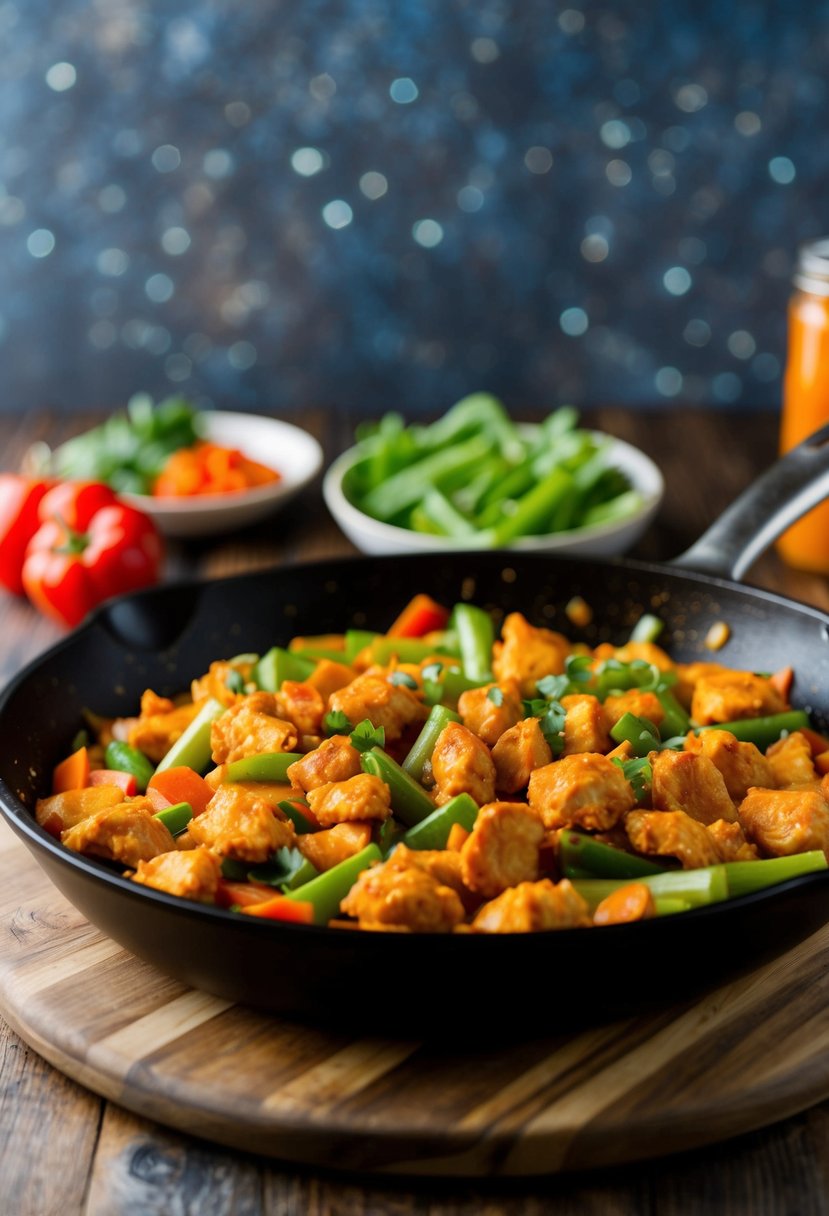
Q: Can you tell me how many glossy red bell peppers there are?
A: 2